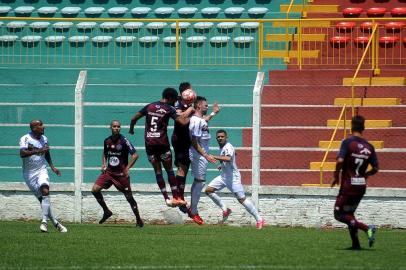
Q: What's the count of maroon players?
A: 4